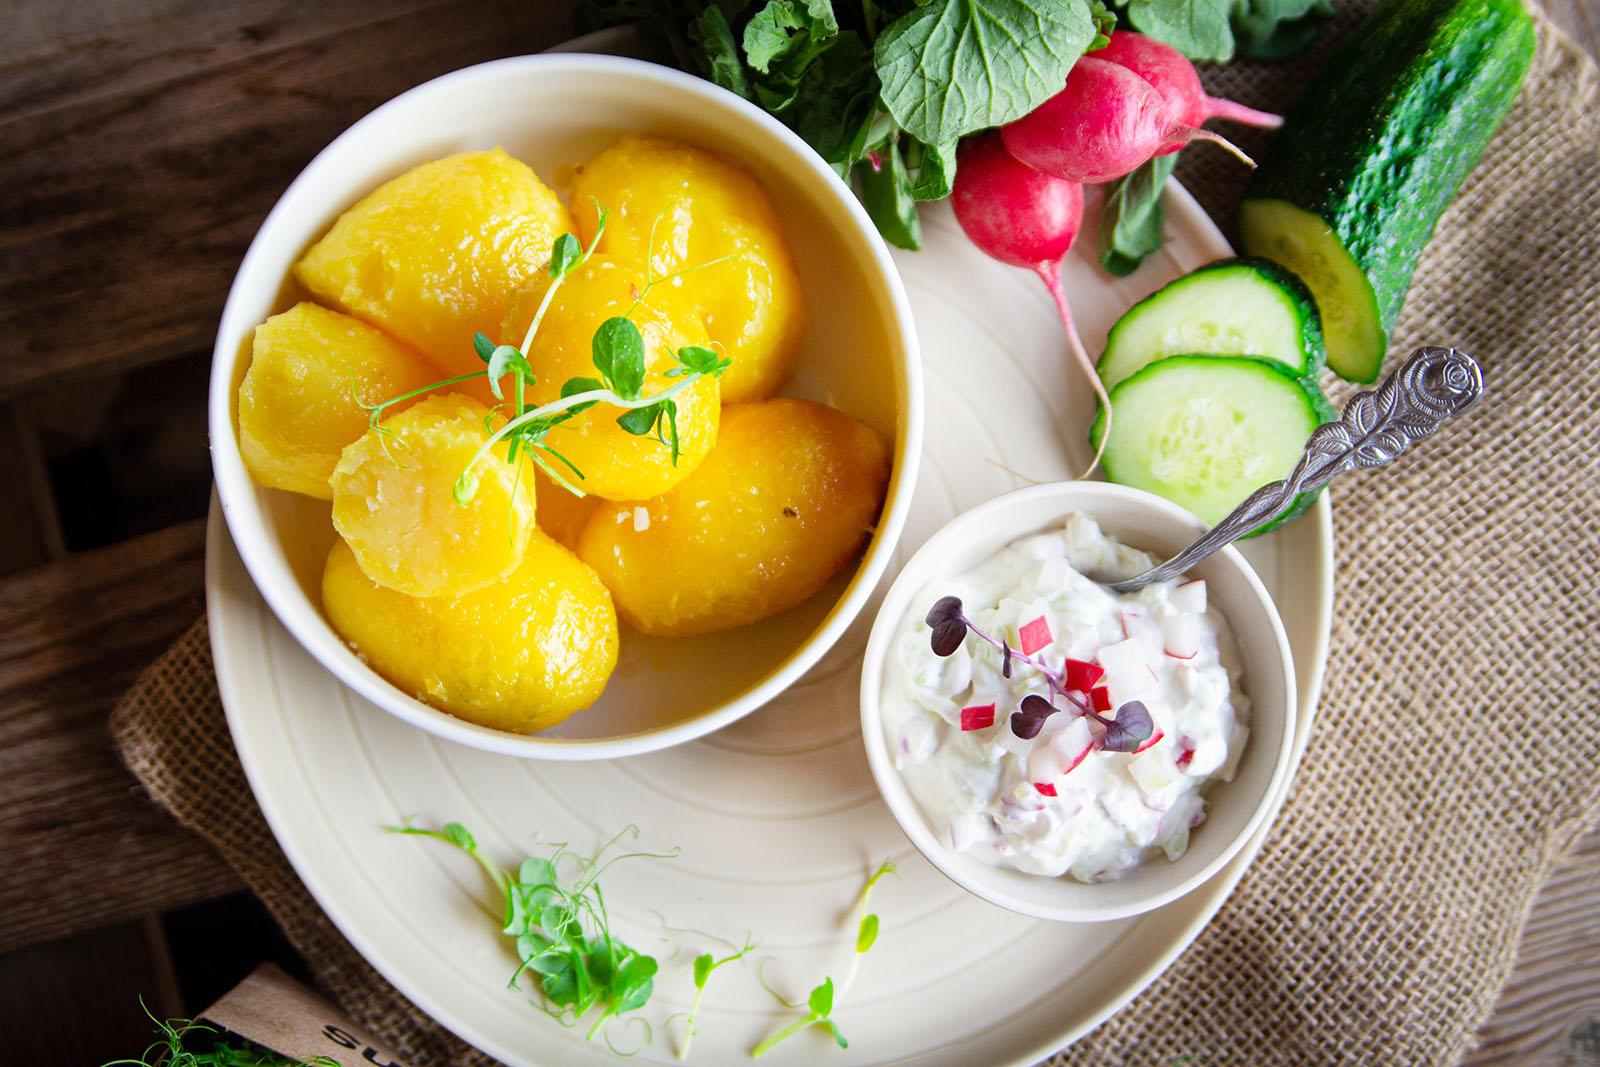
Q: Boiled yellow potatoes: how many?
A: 7